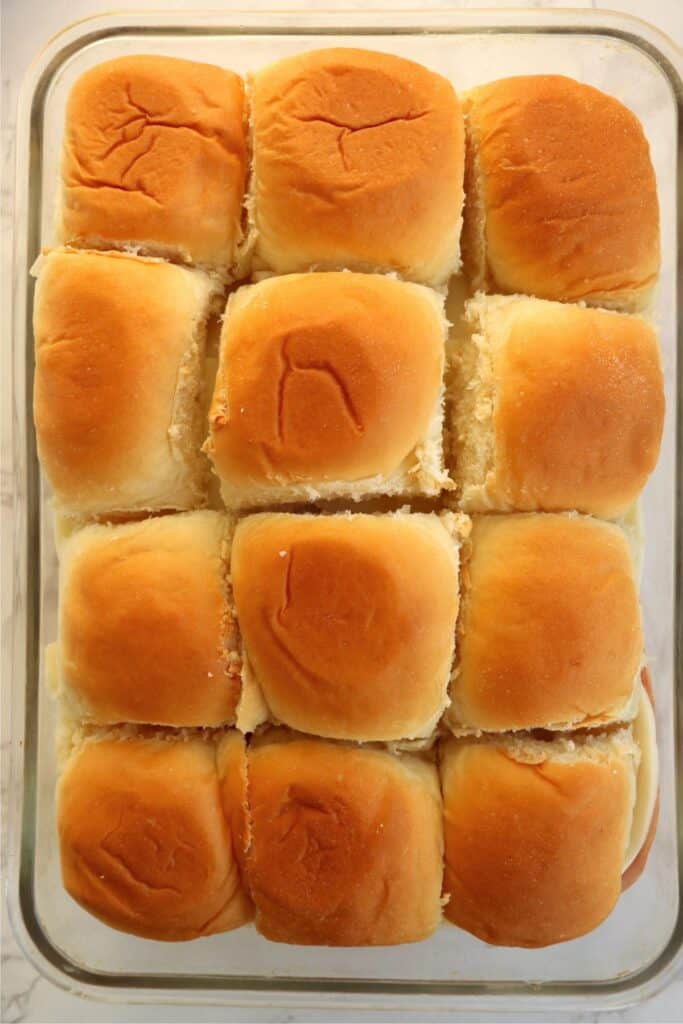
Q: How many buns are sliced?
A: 12